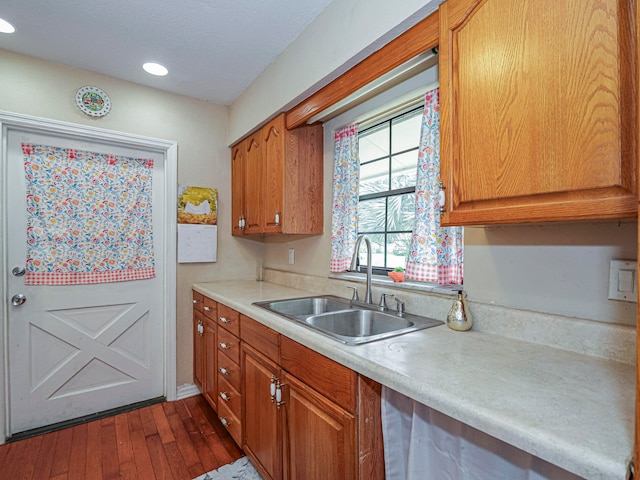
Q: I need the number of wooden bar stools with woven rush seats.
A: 0